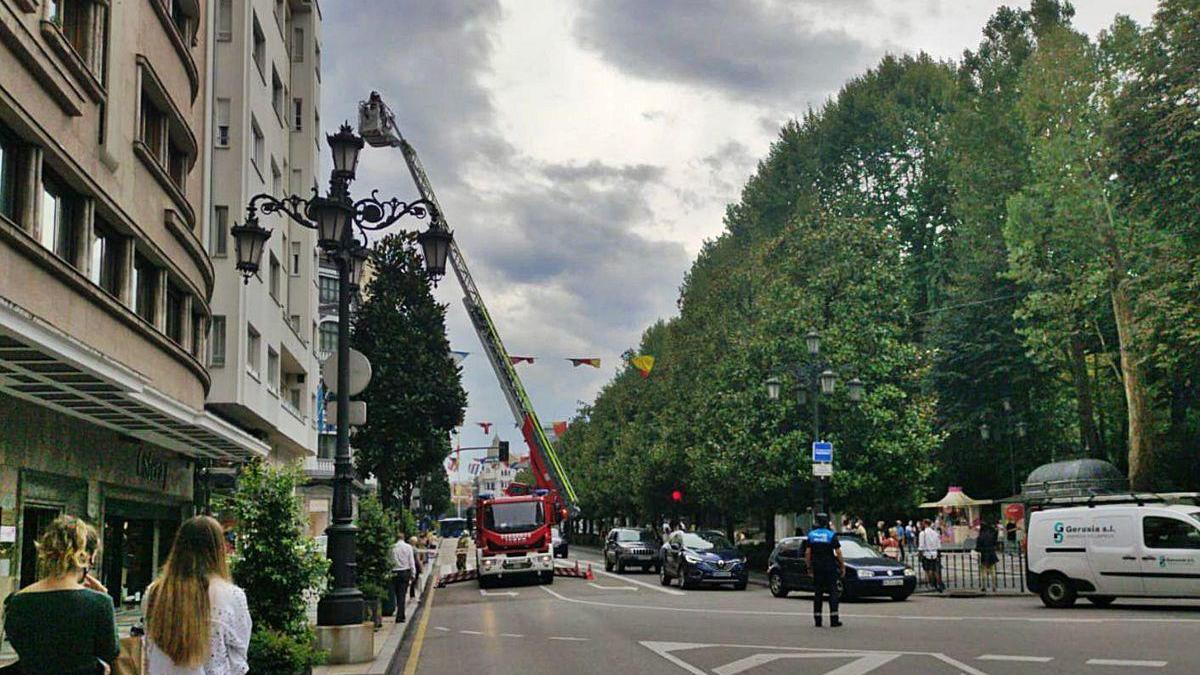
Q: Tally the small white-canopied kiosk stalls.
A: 1